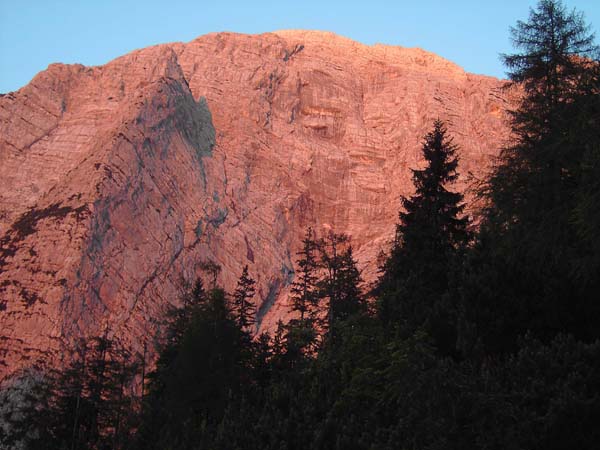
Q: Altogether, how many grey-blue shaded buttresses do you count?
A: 1